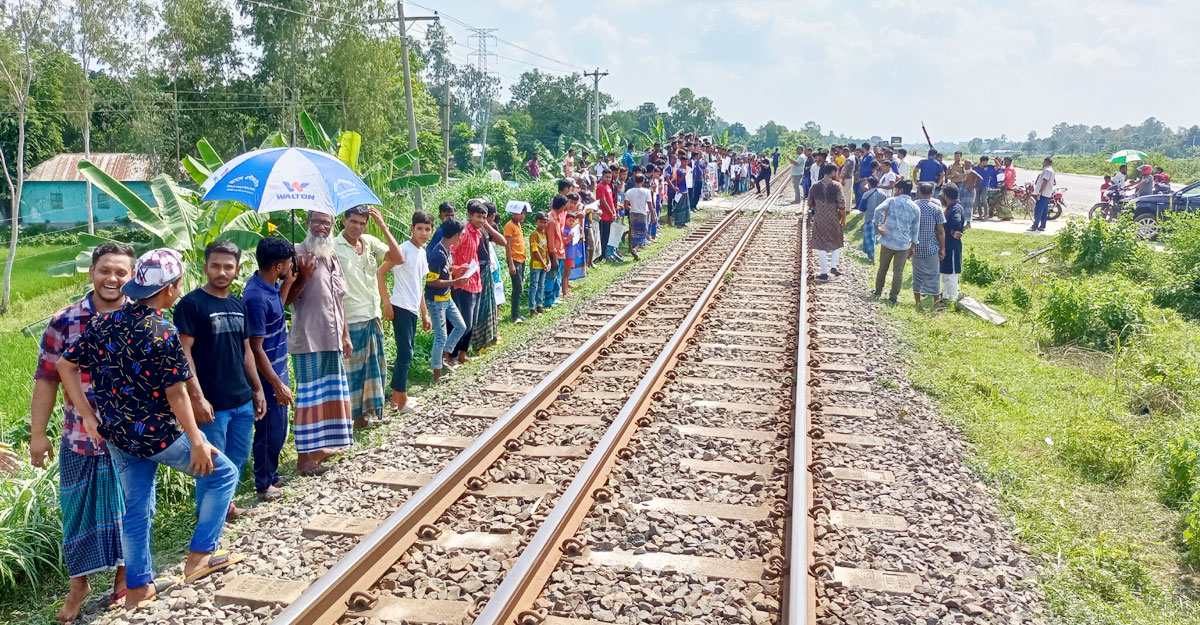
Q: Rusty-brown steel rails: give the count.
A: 3